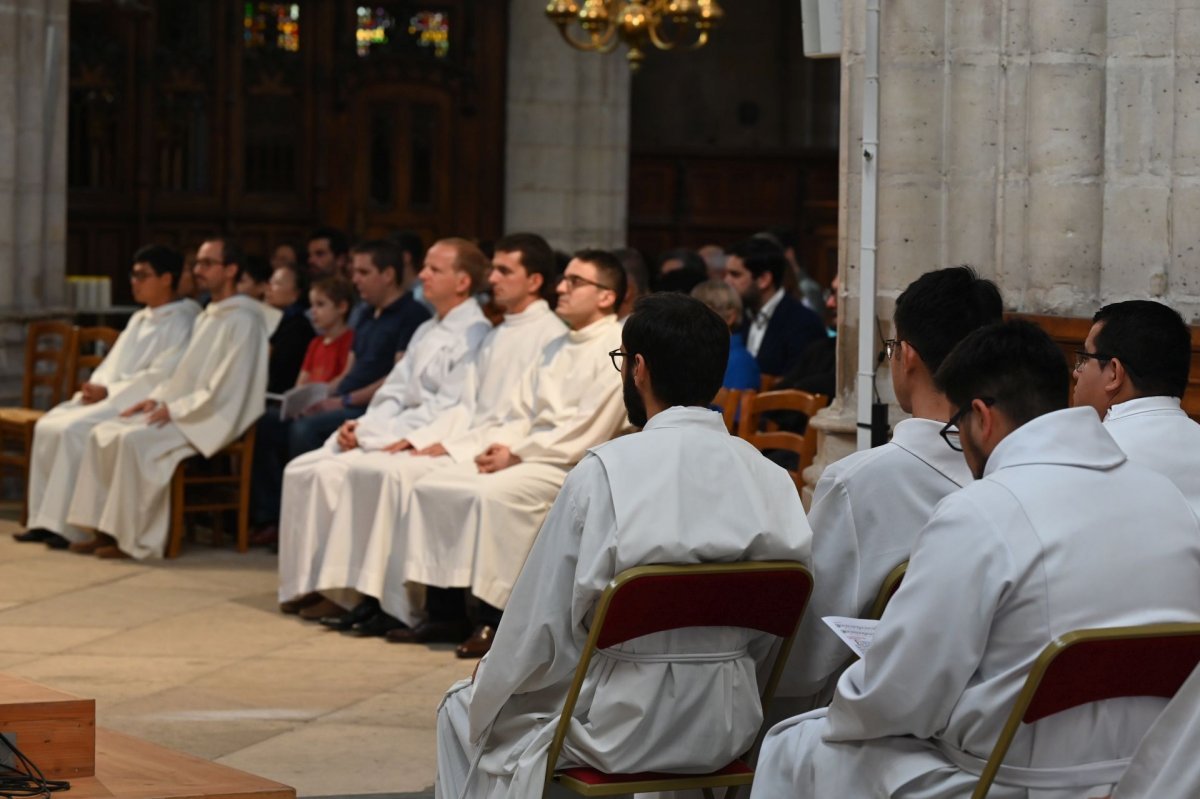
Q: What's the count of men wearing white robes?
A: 9